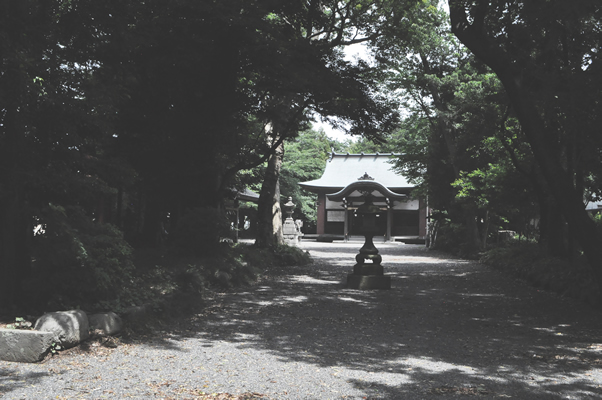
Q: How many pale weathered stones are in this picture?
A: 3